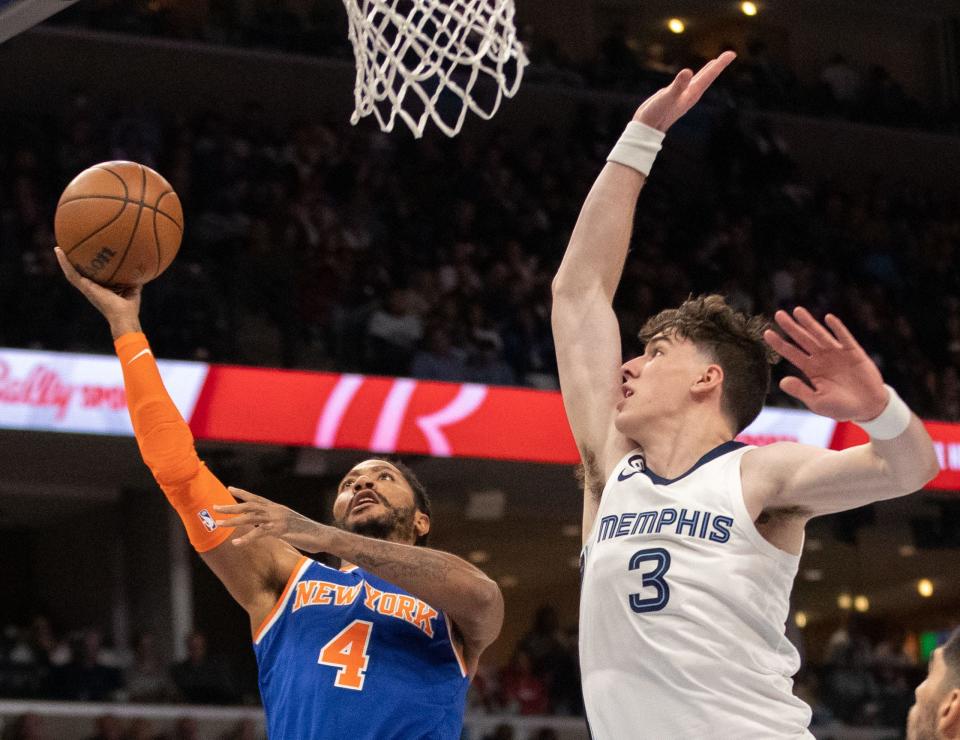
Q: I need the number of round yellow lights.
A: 6